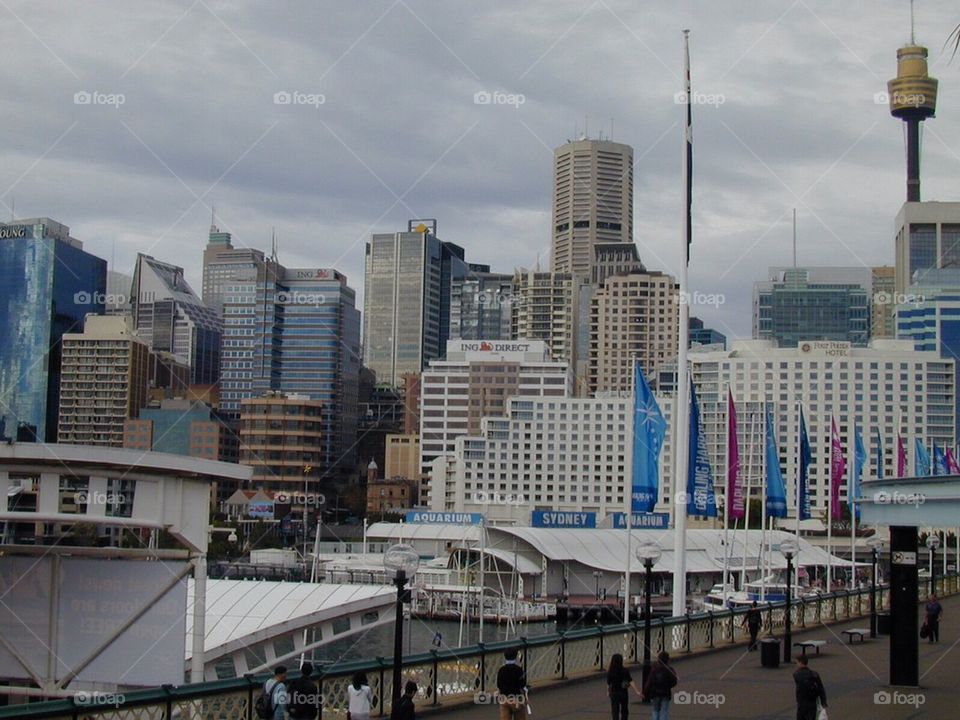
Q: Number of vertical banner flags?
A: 12